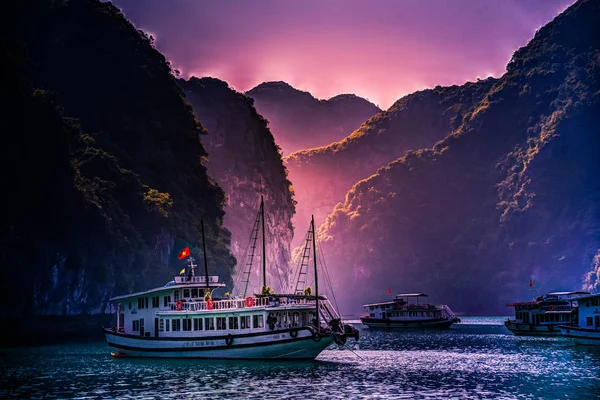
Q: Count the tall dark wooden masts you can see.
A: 3